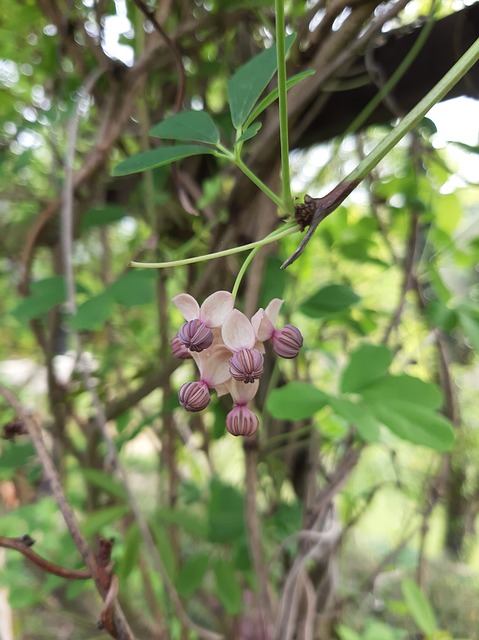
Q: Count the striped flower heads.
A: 6